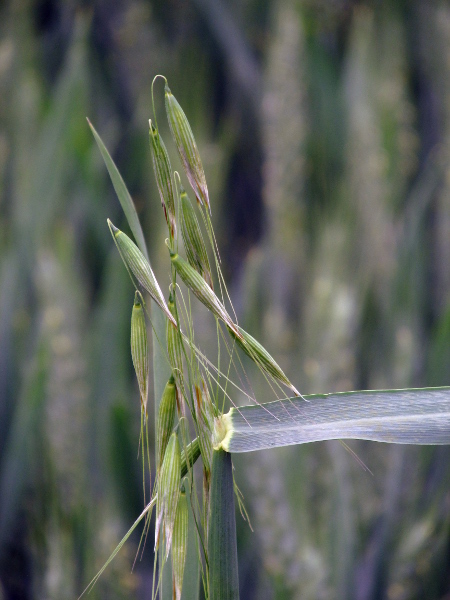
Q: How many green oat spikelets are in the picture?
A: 11